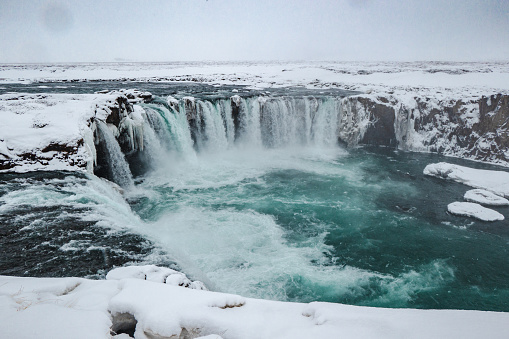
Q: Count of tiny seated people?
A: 0